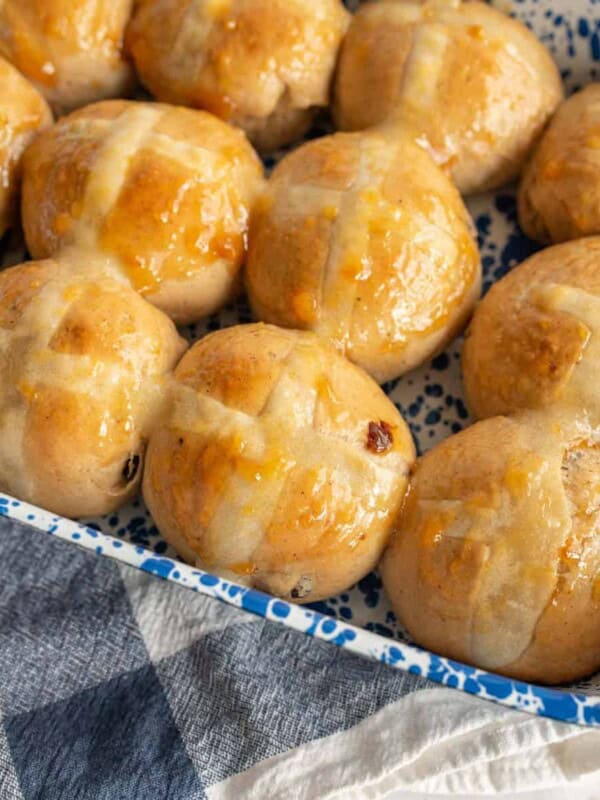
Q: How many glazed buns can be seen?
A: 11